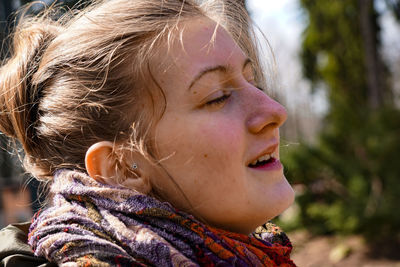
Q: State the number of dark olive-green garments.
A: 1